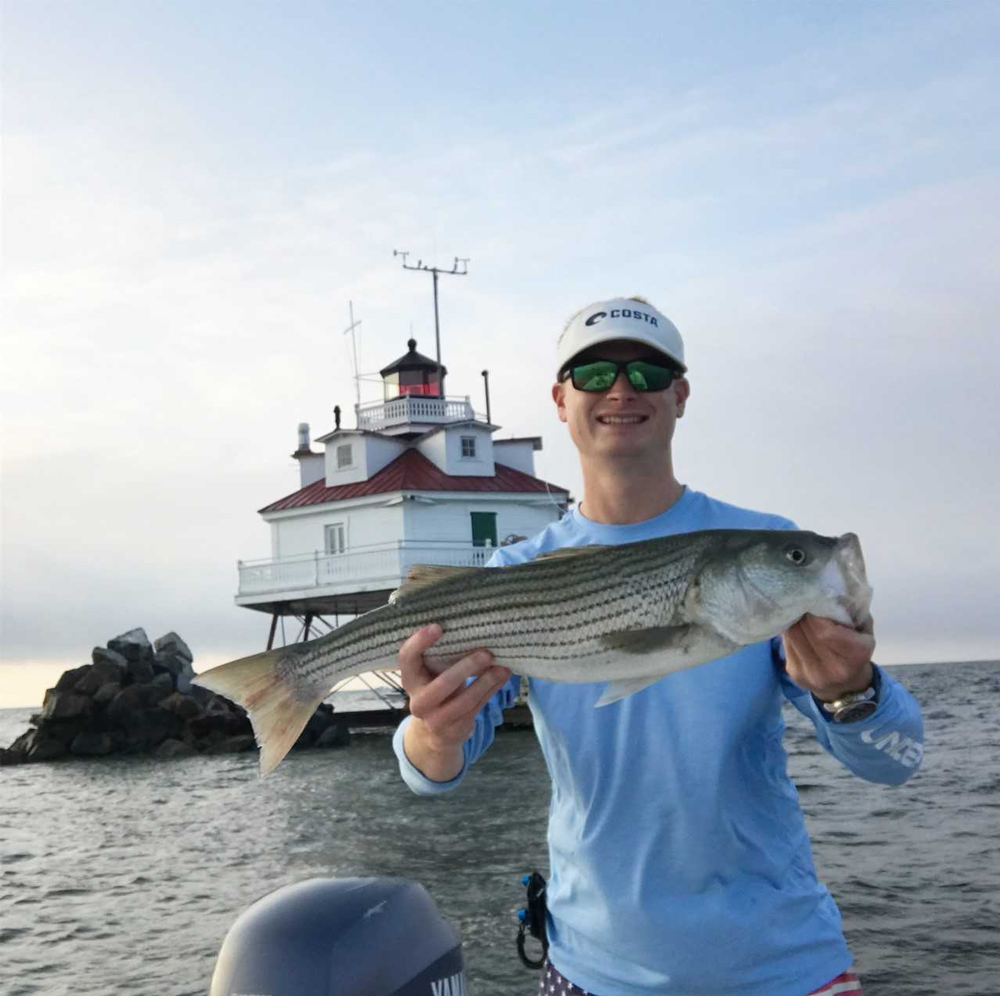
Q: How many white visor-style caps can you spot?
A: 1